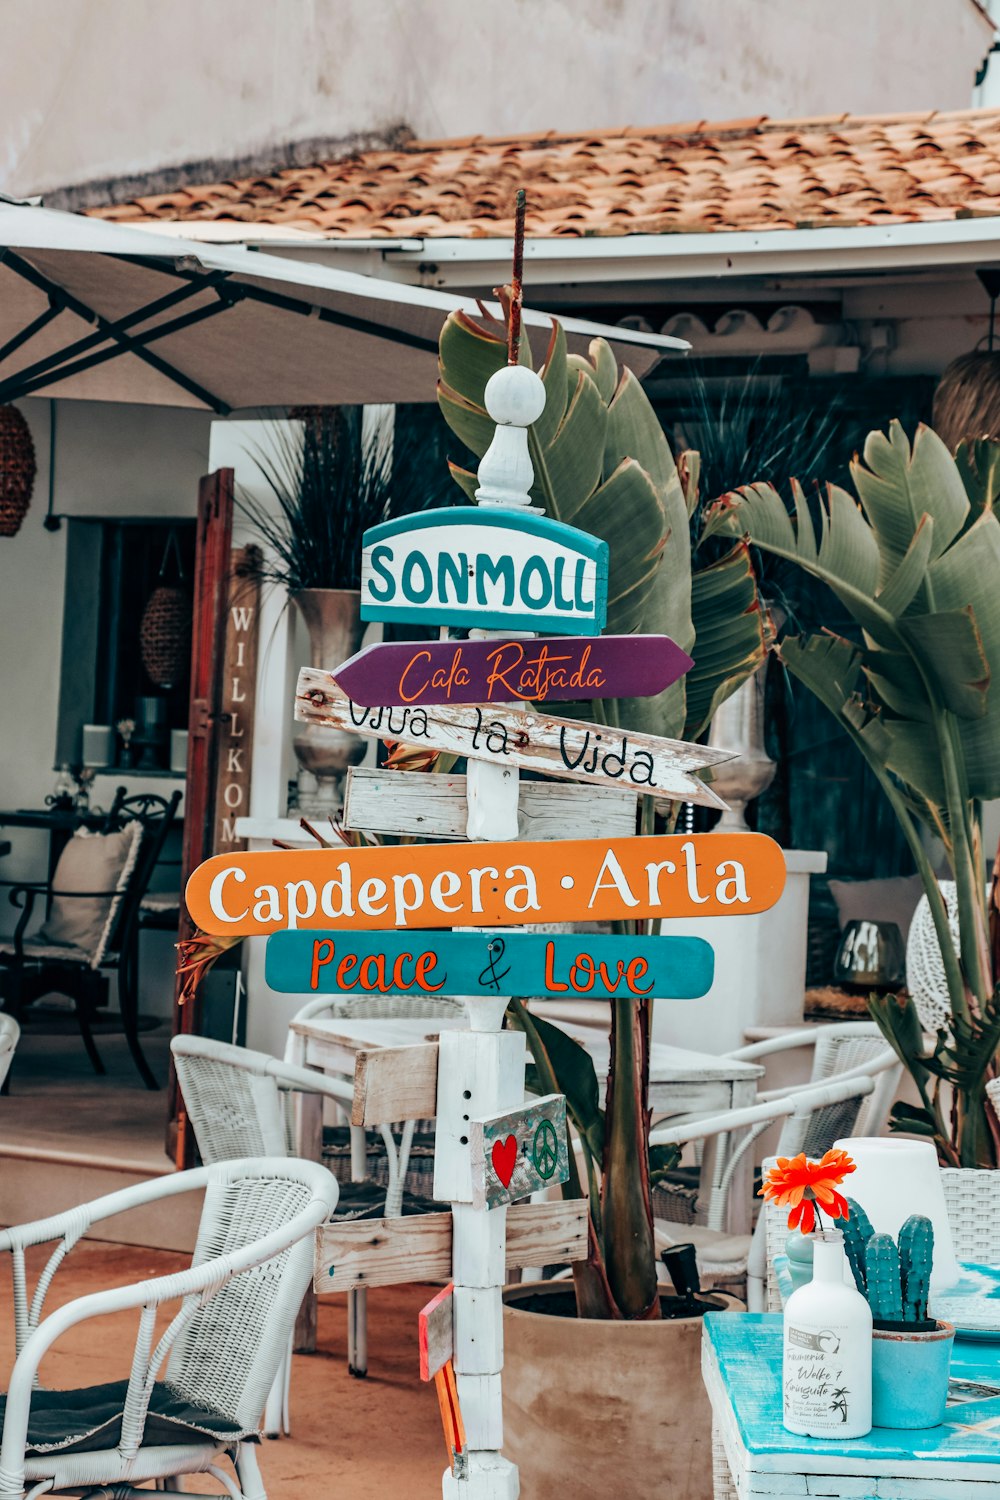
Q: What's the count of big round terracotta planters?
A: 1